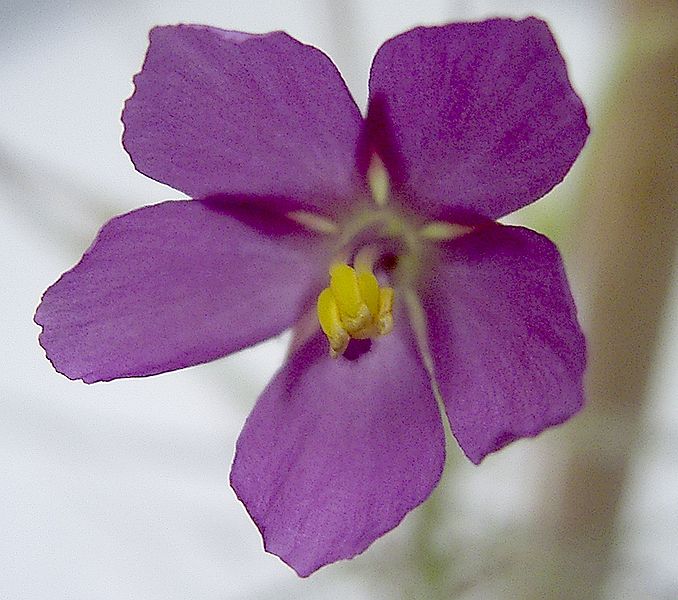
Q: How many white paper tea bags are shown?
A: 0